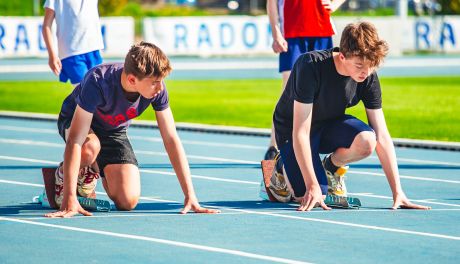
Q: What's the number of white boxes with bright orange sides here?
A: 0